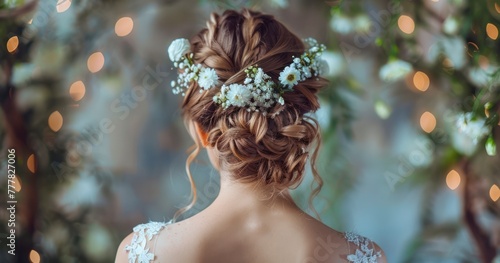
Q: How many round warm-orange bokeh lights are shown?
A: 15